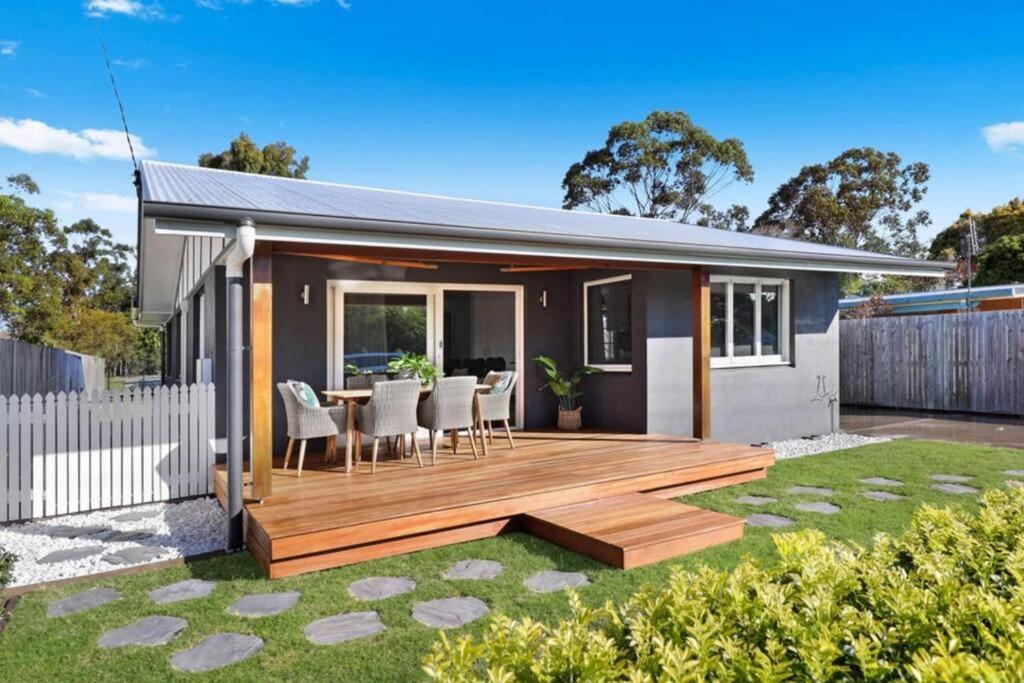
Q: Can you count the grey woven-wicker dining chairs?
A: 6